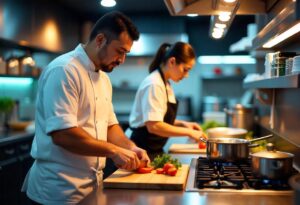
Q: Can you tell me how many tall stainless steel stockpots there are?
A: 1